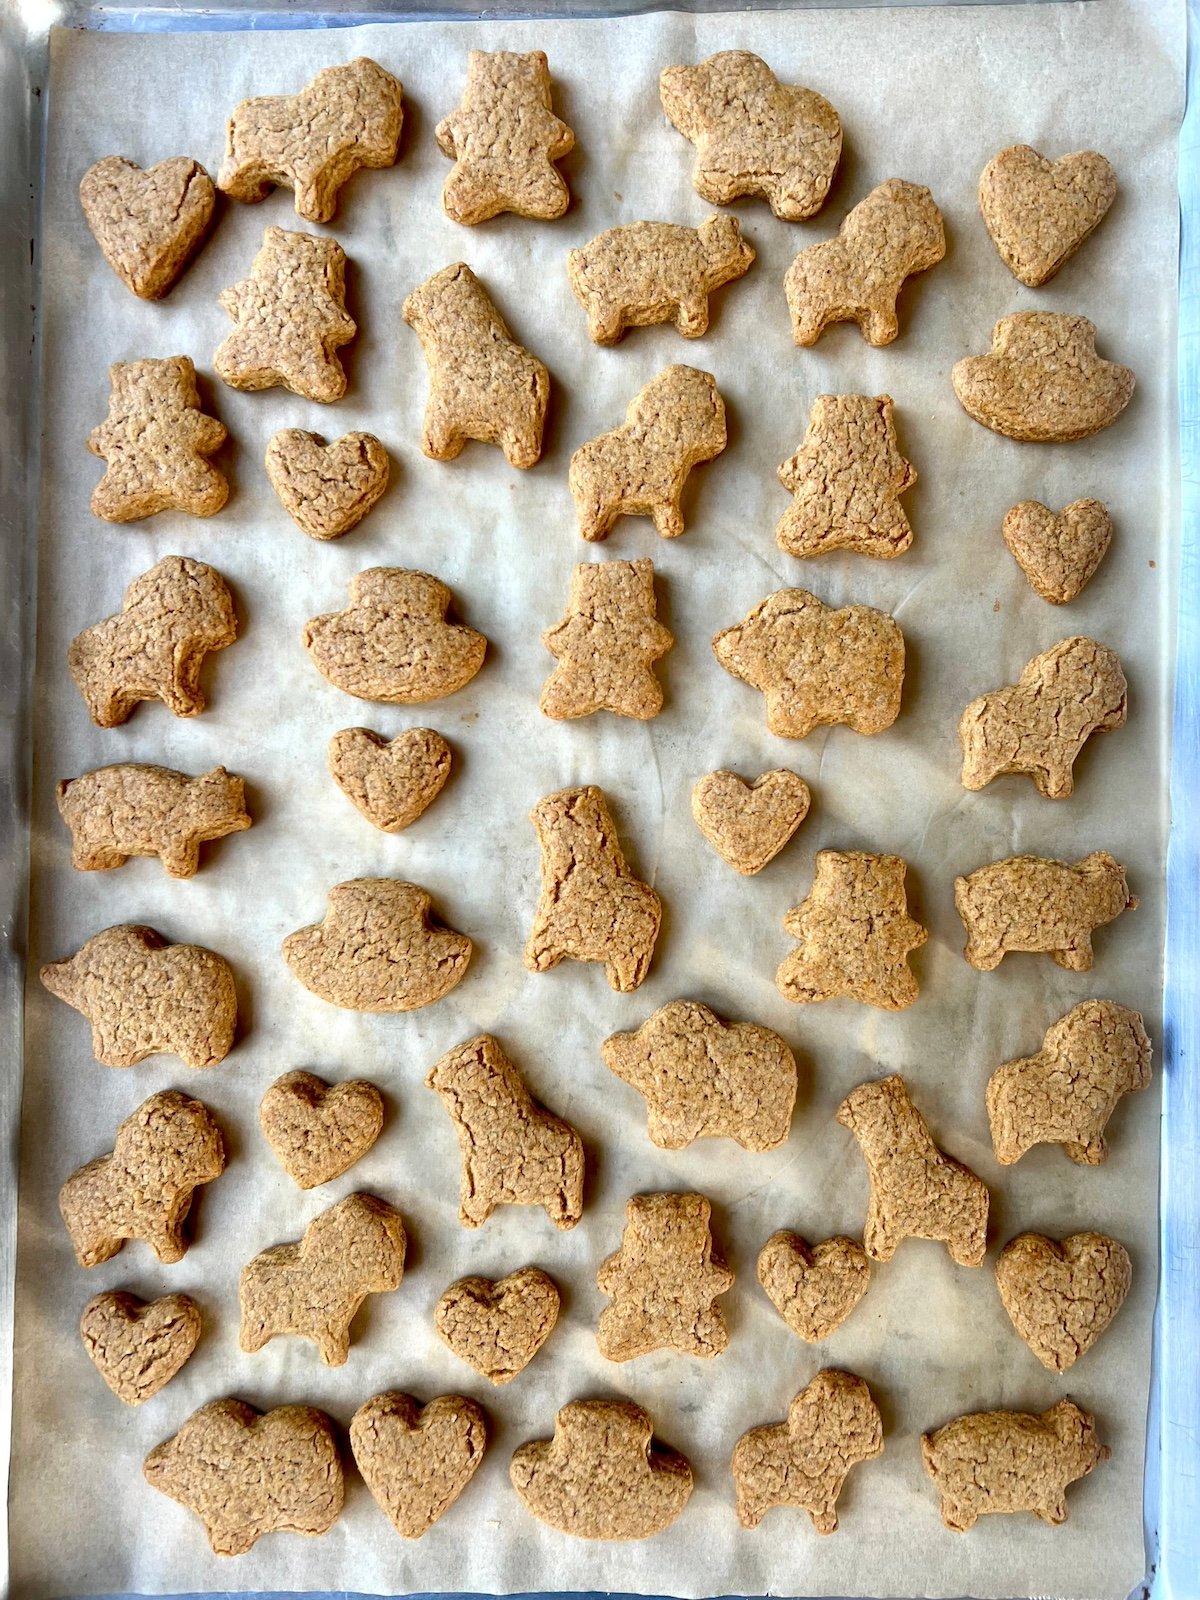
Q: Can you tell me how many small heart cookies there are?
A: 8